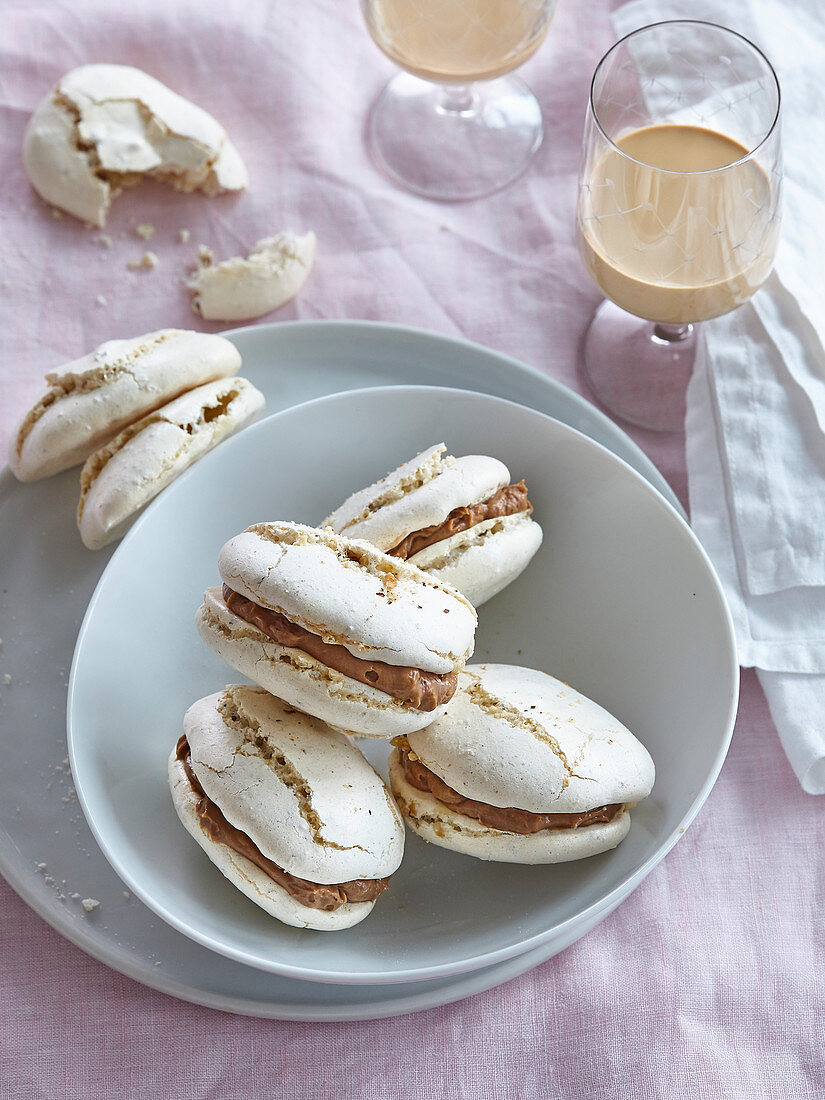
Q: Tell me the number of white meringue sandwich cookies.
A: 4